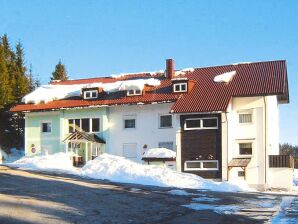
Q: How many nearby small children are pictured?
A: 0